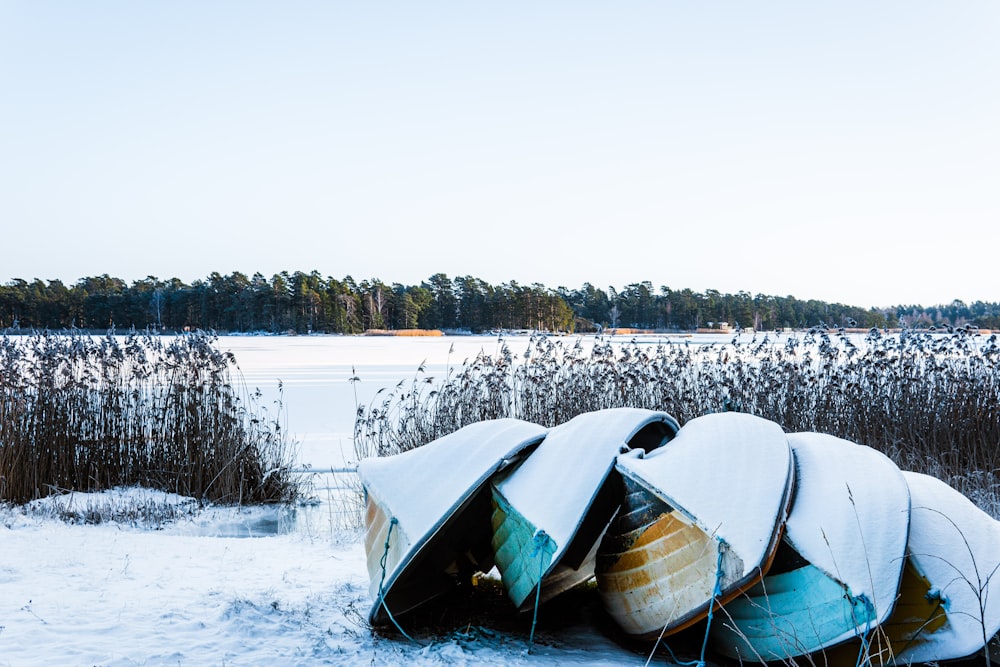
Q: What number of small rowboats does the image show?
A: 5